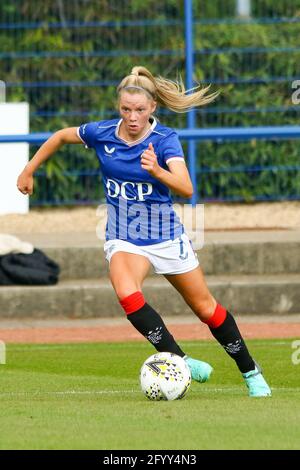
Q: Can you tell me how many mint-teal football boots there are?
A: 2